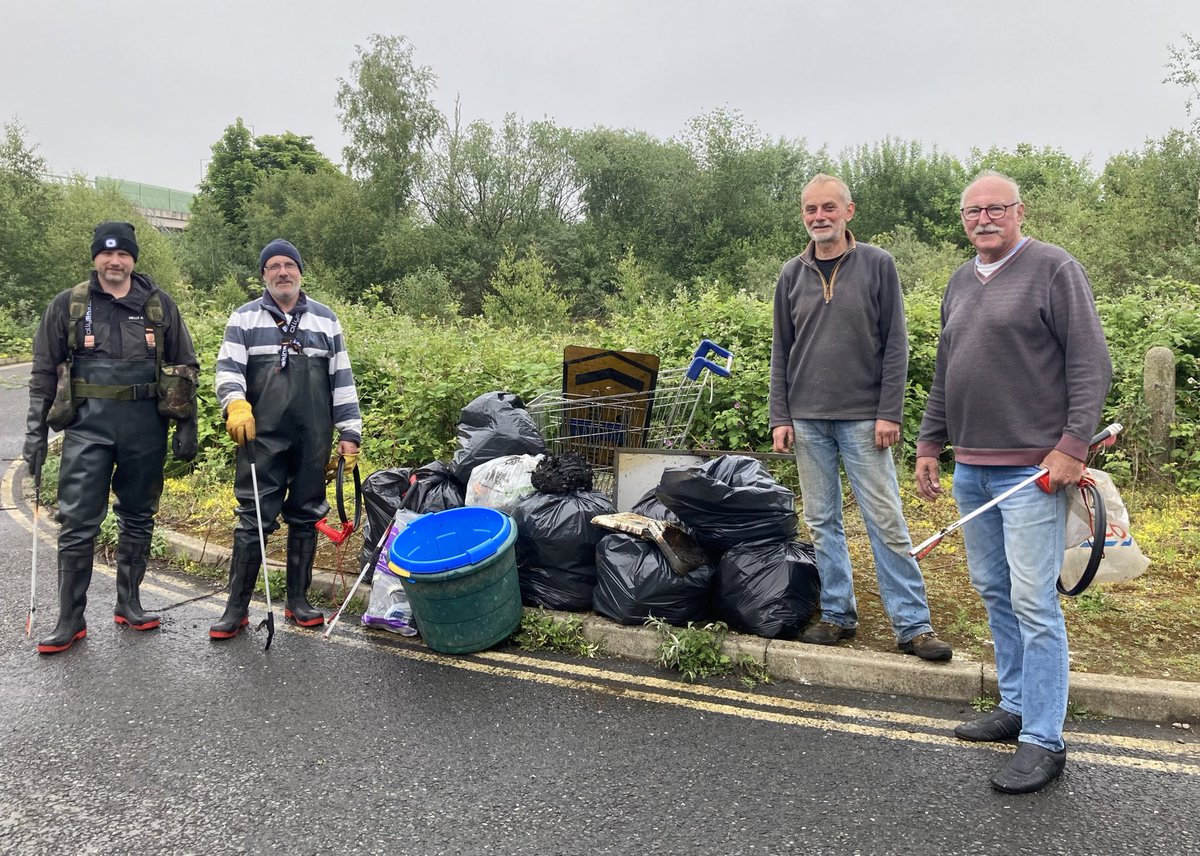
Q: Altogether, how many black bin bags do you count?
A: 8